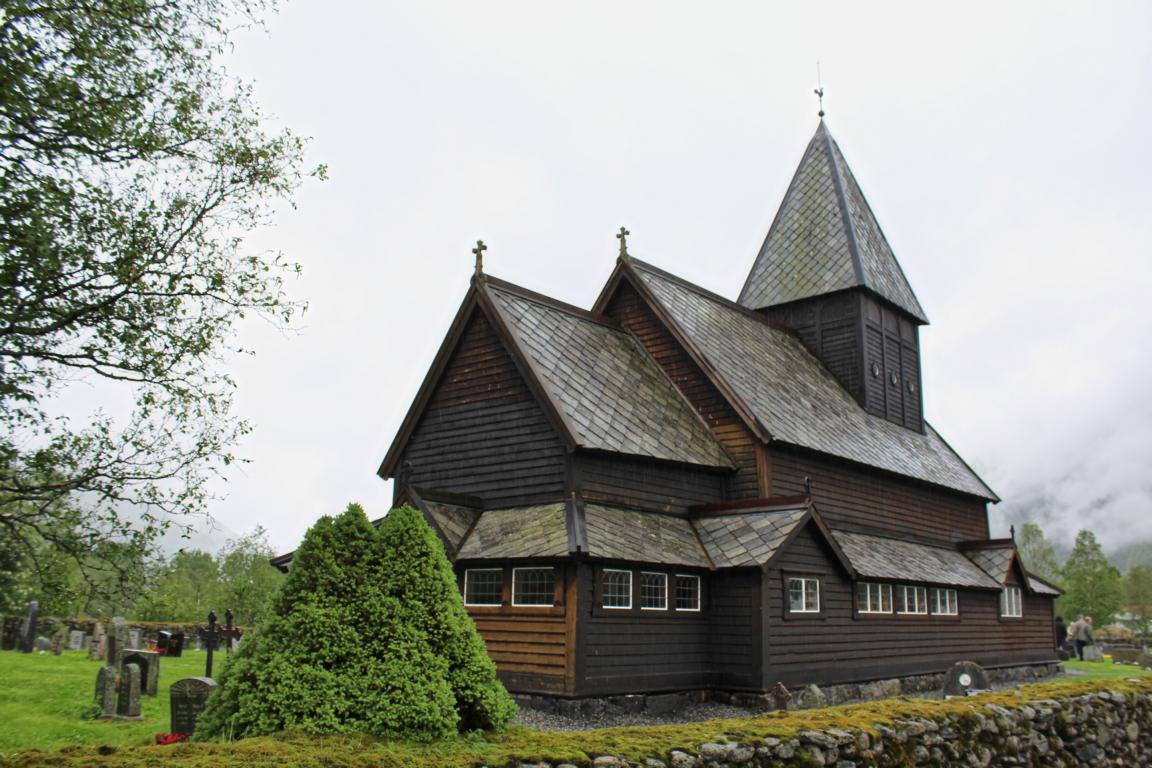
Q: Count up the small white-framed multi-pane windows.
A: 10